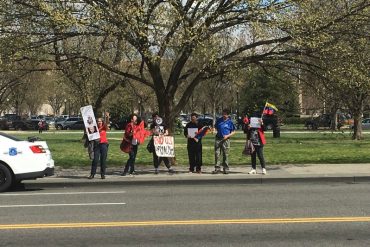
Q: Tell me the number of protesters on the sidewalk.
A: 6